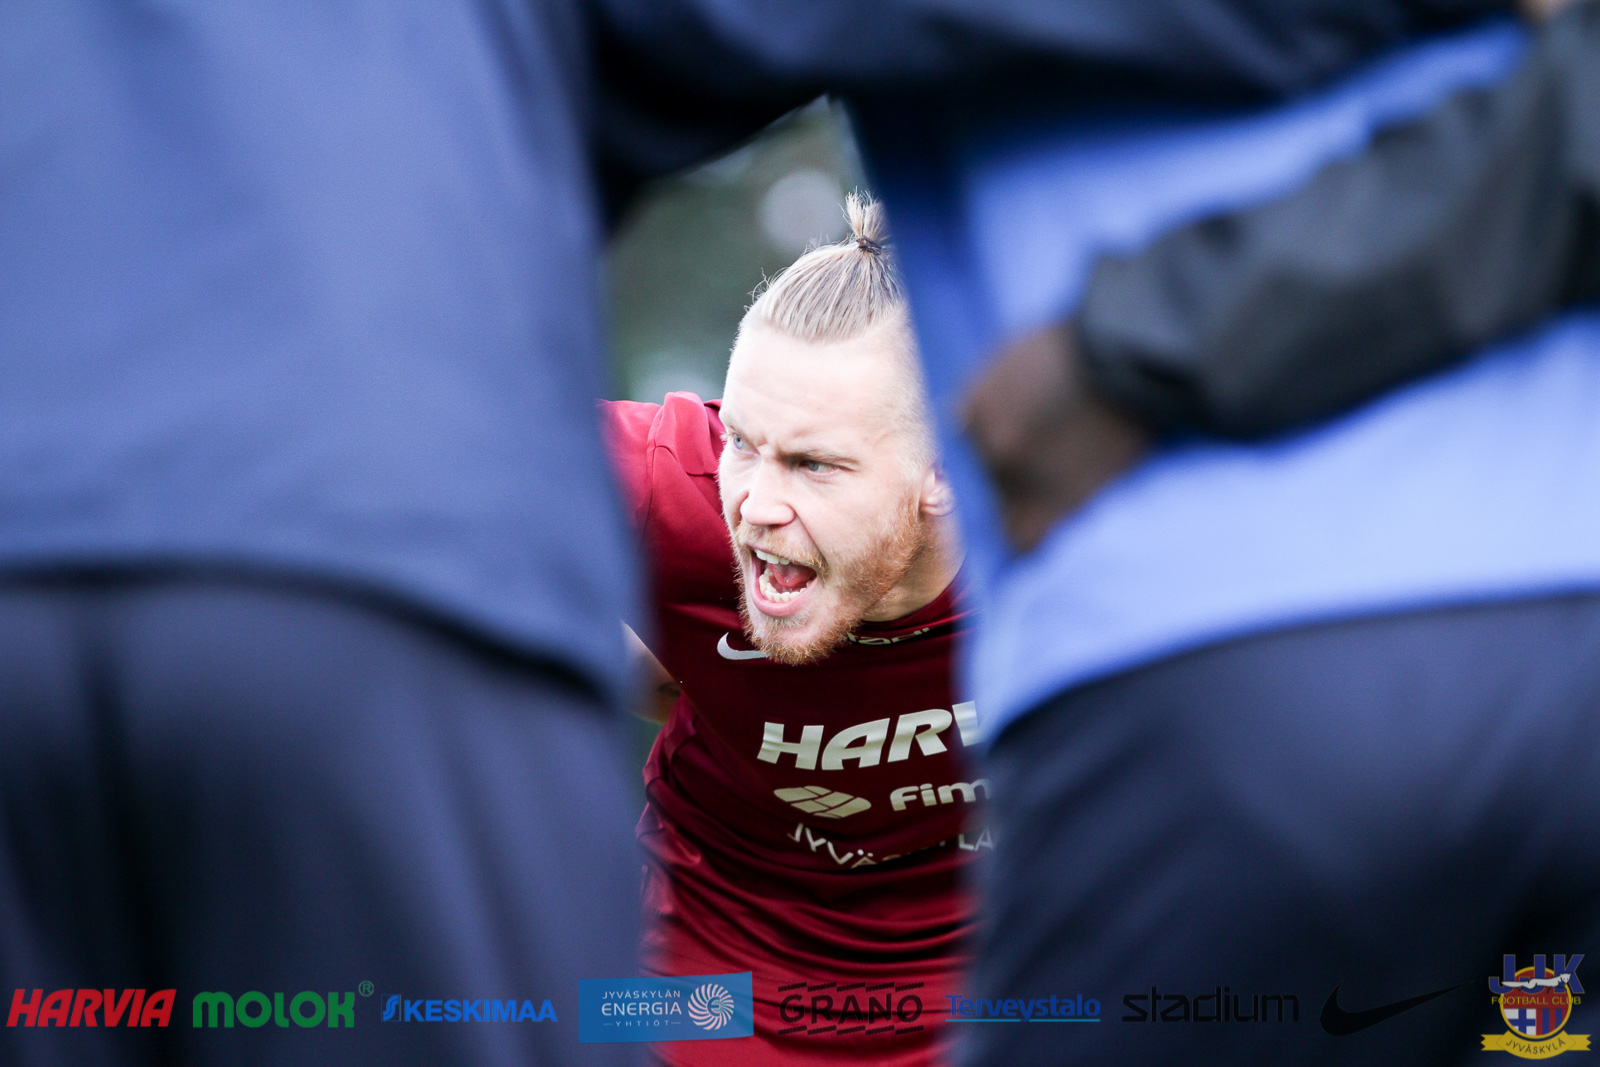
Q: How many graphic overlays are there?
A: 9